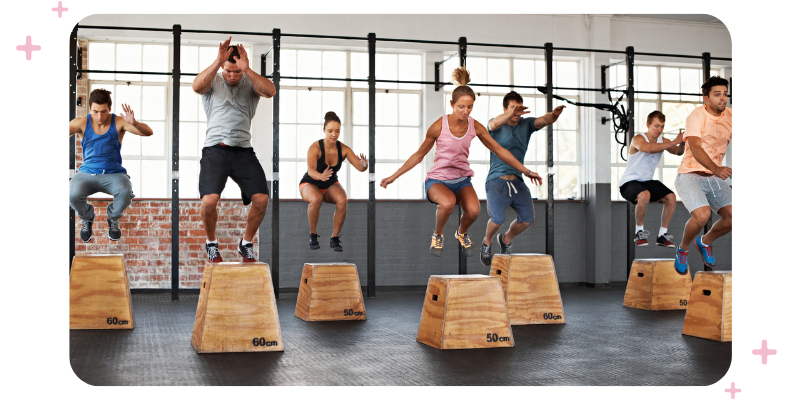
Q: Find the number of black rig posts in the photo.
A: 8